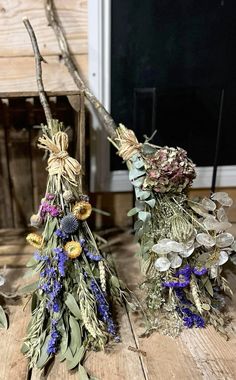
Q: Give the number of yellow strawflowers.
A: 3